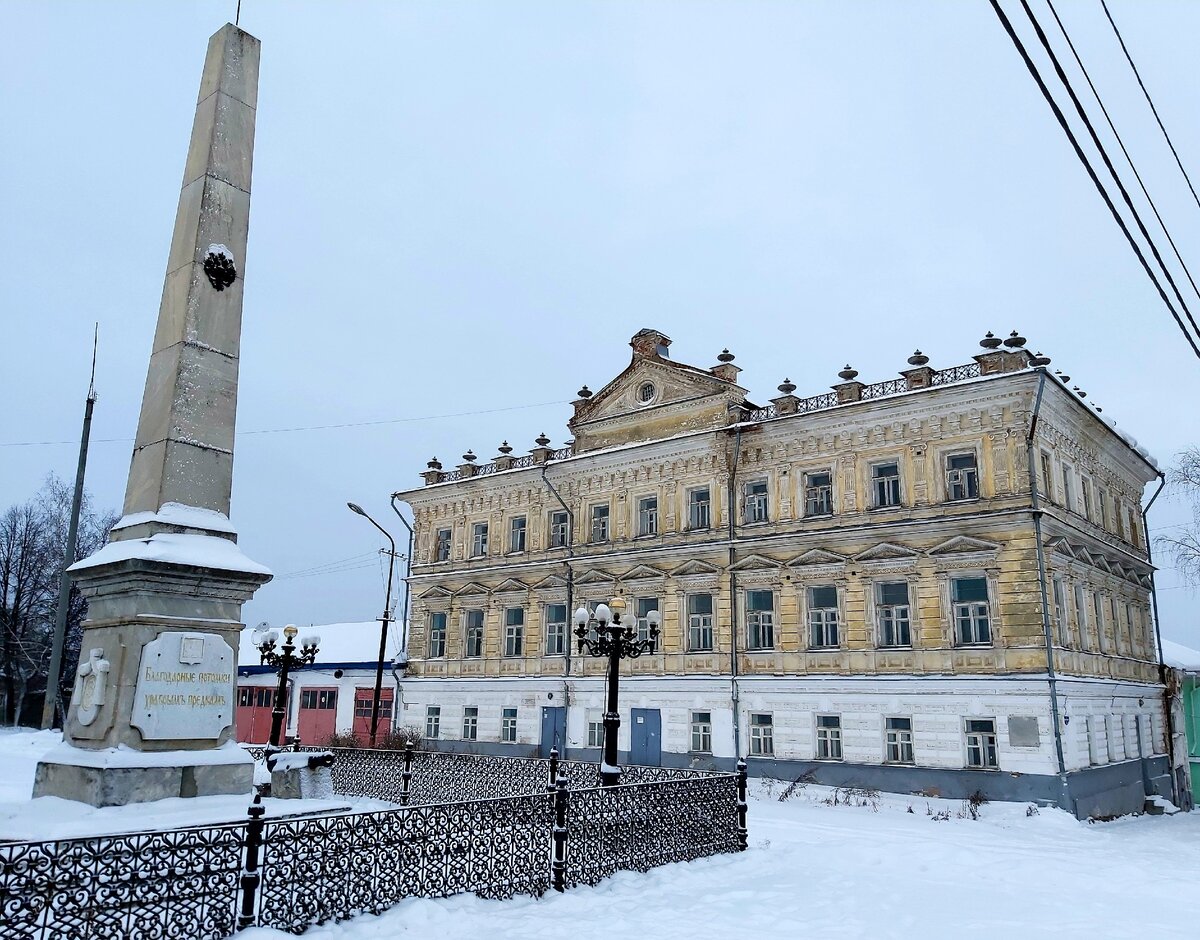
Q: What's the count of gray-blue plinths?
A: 1